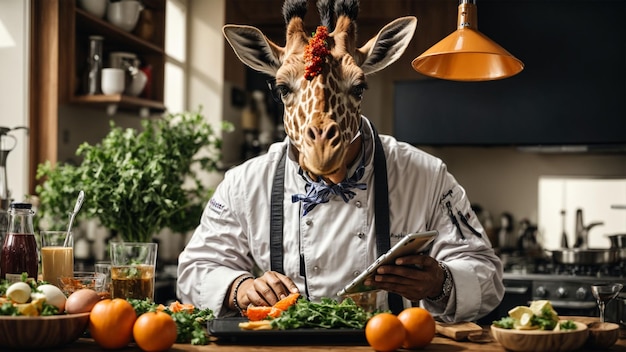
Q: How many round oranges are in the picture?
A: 4